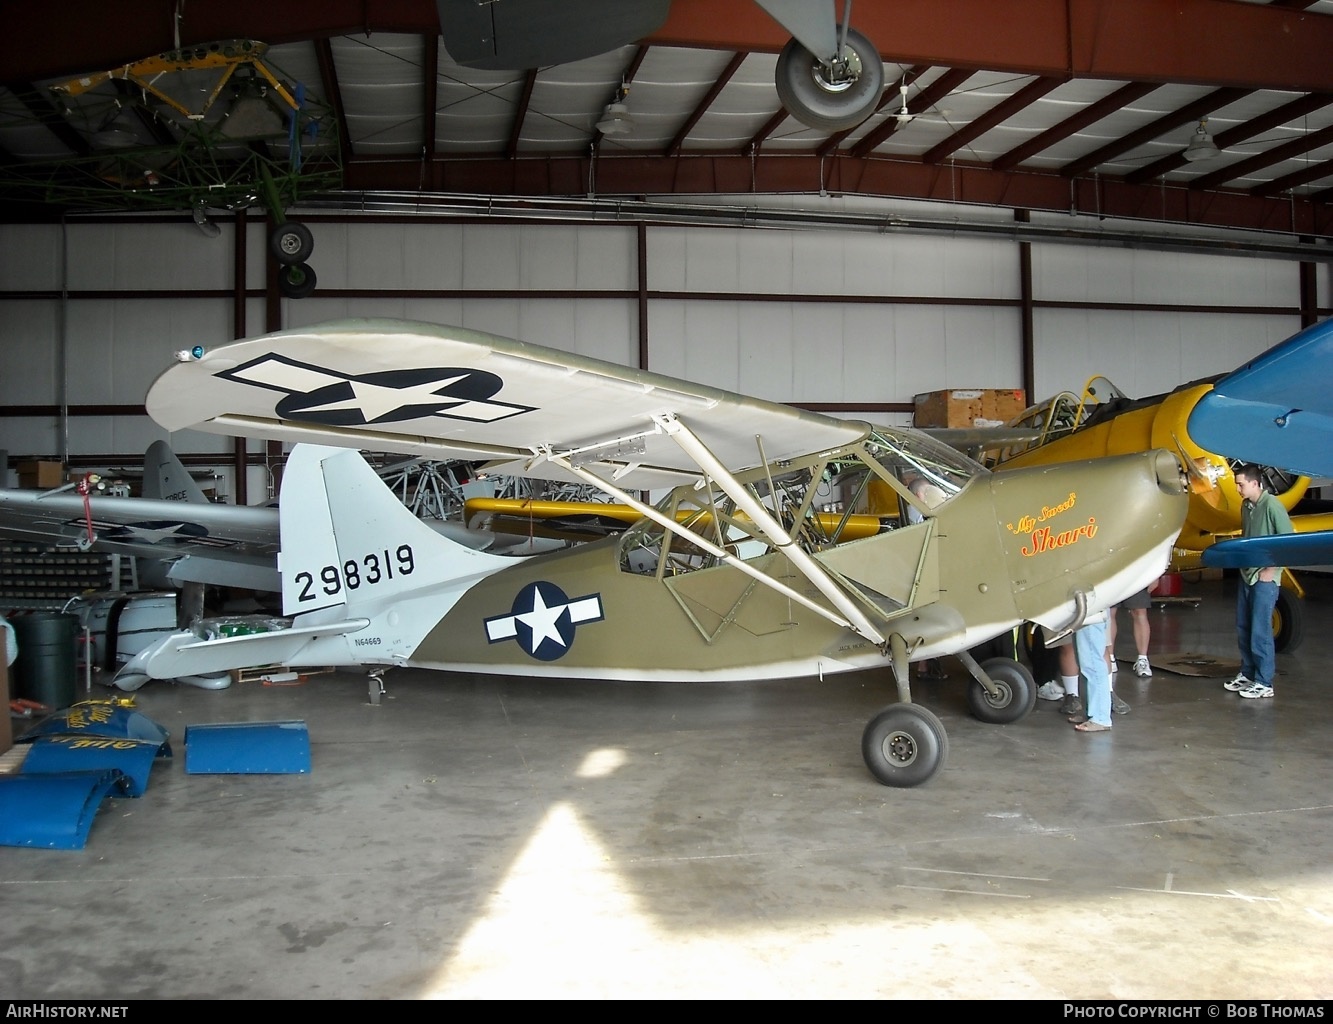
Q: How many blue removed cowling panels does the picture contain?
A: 4